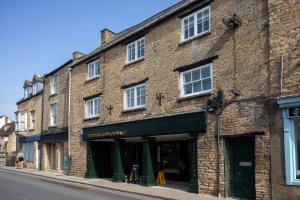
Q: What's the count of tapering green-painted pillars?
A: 4